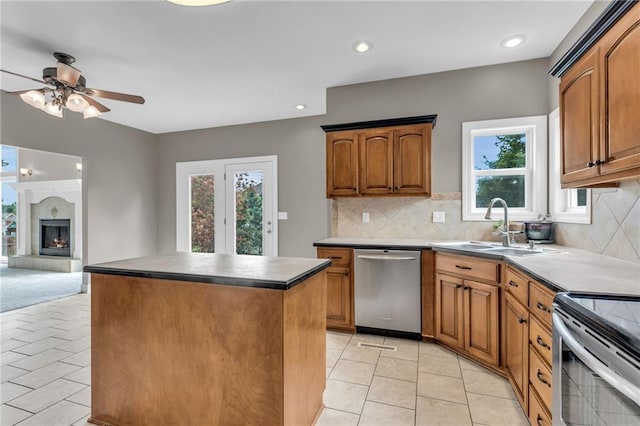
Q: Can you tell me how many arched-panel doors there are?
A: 5